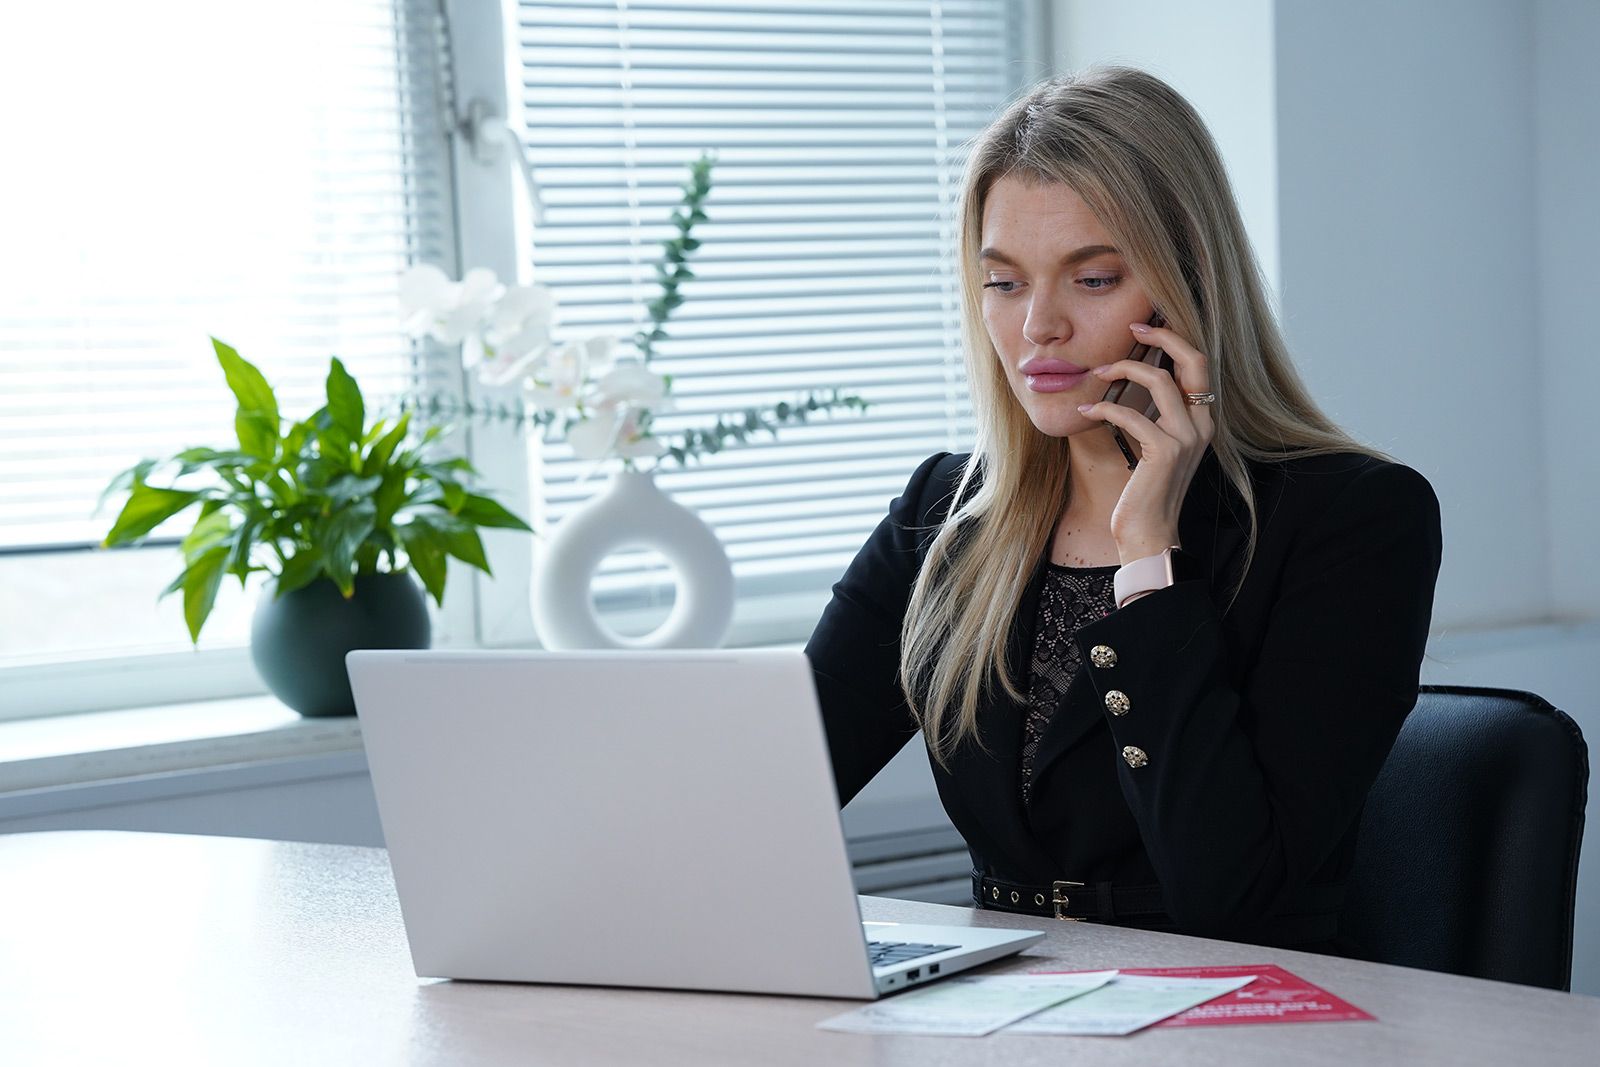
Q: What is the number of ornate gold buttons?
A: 3